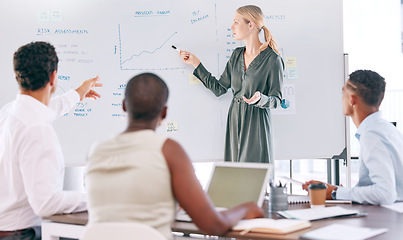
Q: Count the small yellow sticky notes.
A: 3